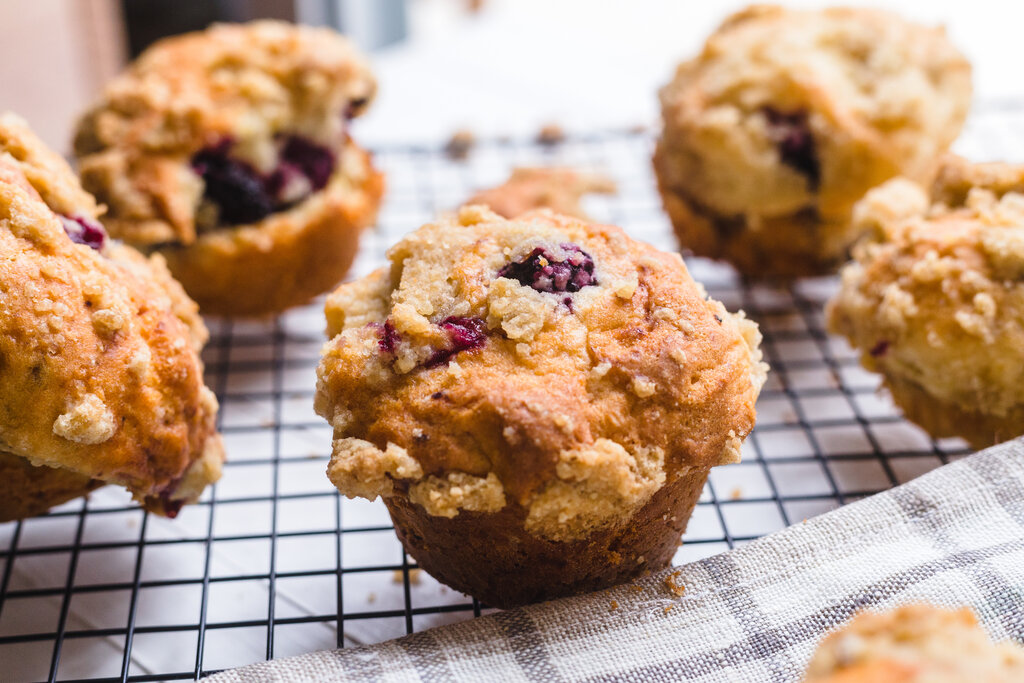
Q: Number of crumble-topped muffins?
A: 6